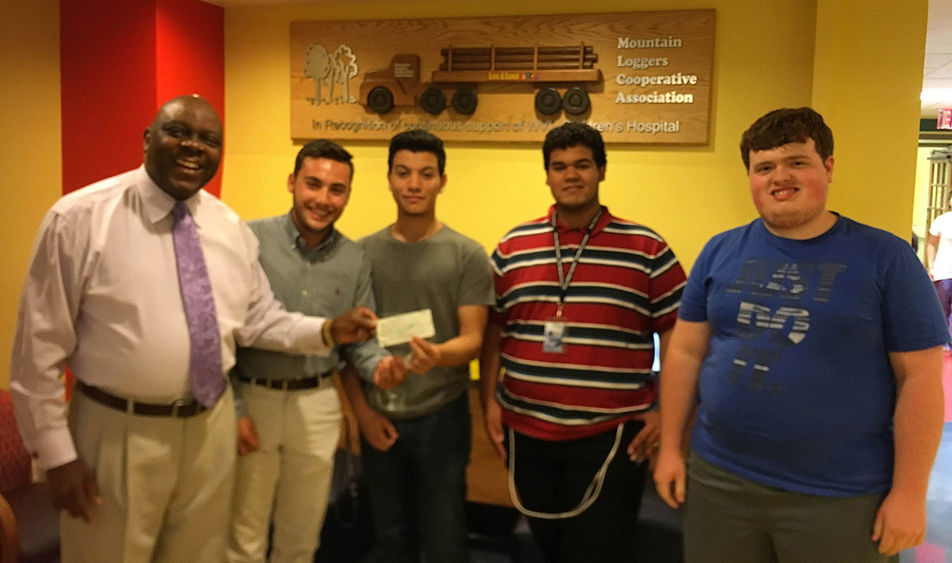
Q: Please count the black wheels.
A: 5